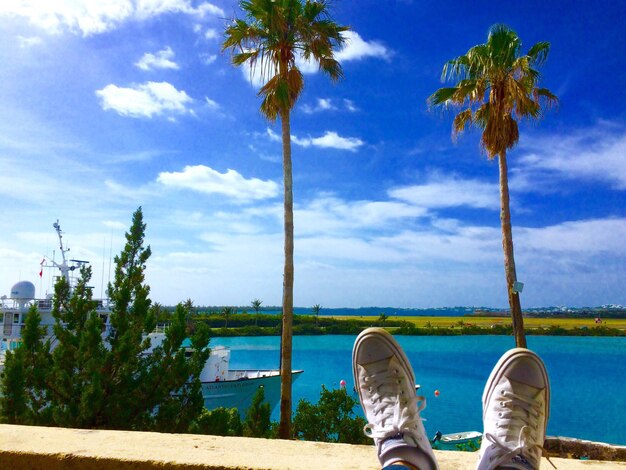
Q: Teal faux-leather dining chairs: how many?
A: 0